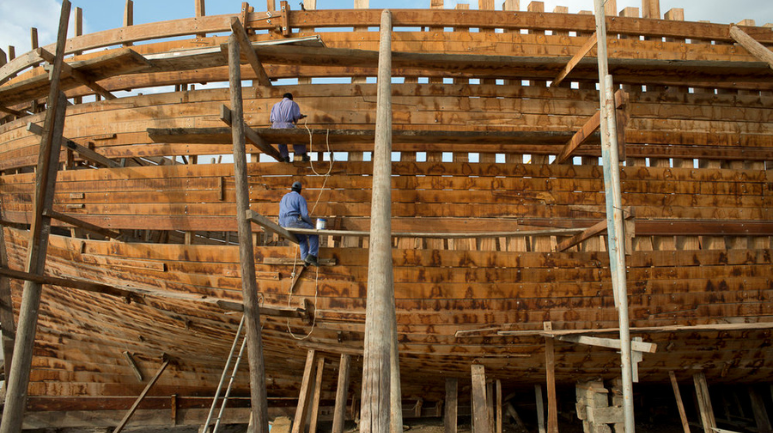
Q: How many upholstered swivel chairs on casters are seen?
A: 0